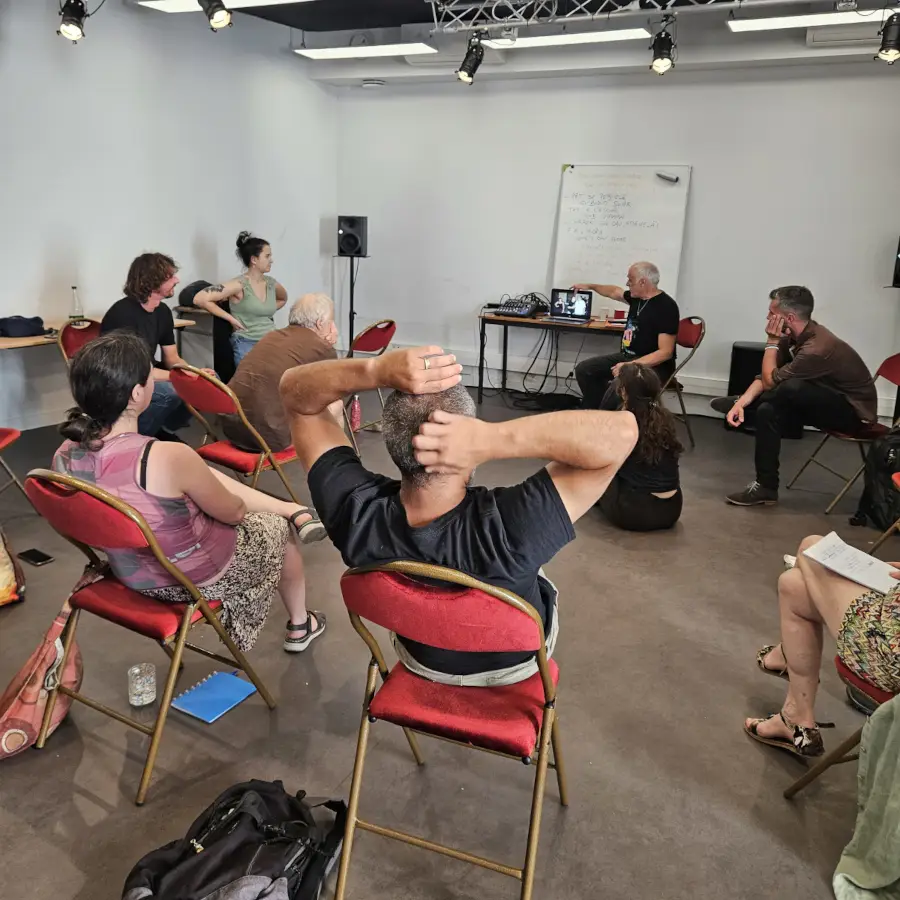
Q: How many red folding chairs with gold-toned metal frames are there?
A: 10